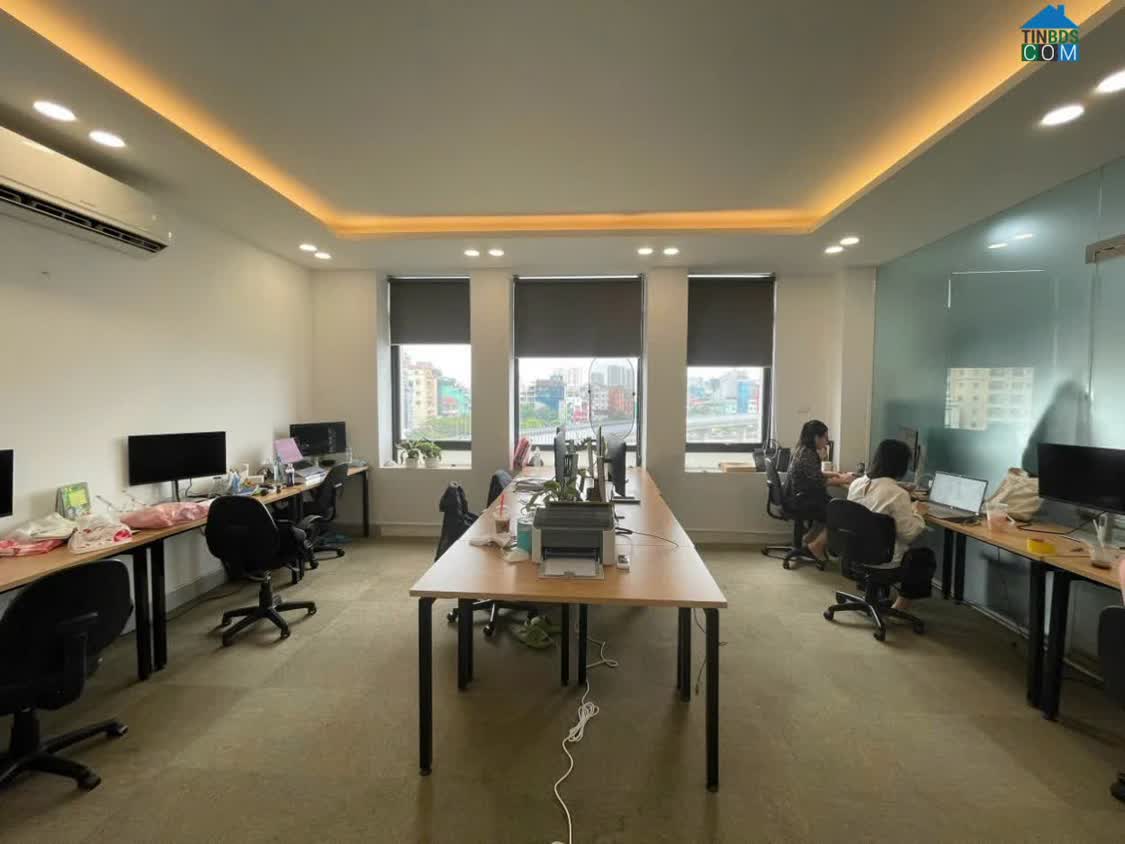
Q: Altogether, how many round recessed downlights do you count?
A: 12